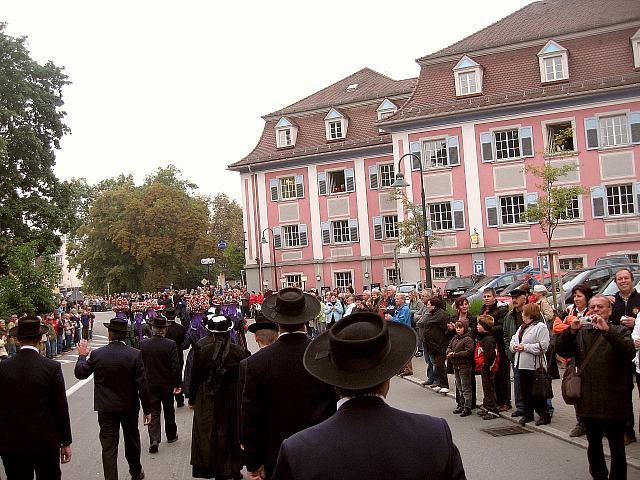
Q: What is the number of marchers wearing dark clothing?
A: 8